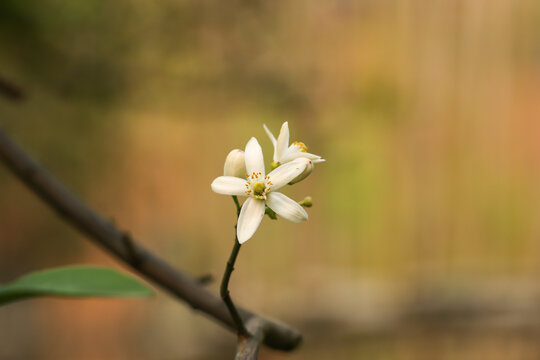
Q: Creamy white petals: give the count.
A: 9